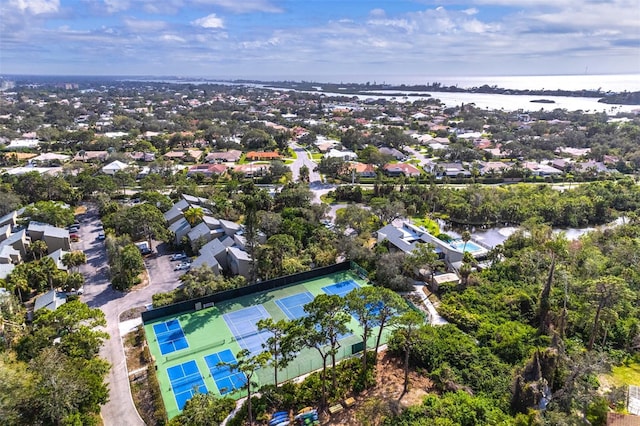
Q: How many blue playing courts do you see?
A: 6